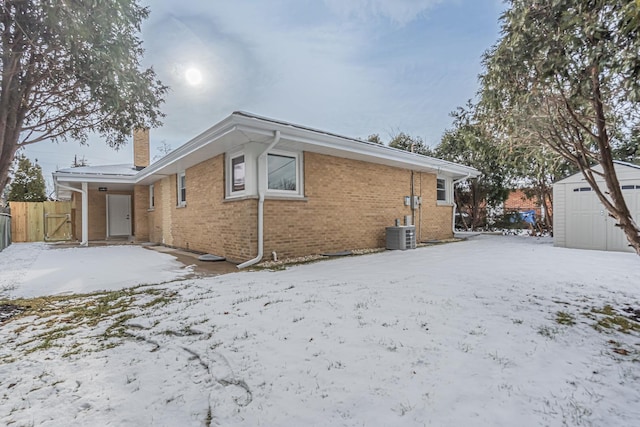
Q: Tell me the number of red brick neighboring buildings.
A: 1